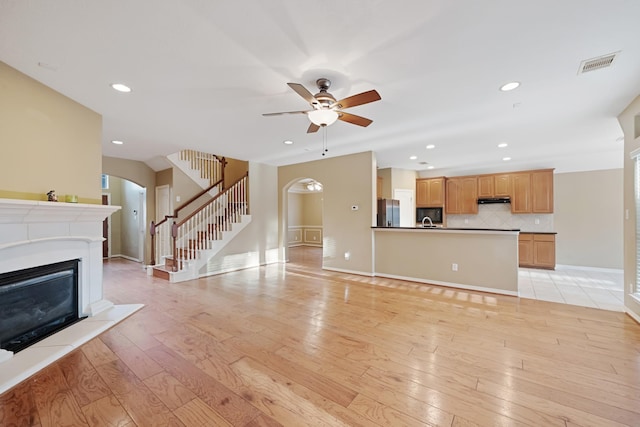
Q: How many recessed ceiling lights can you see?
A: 9